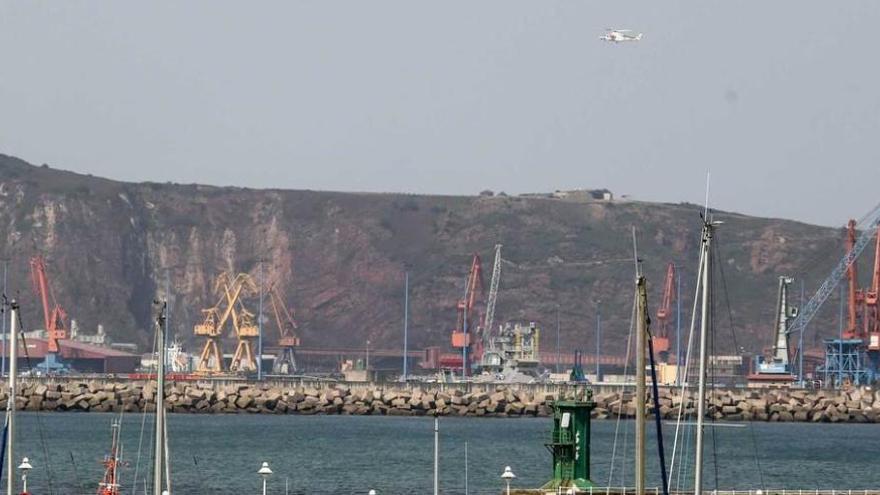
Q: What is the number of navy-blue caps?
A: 0